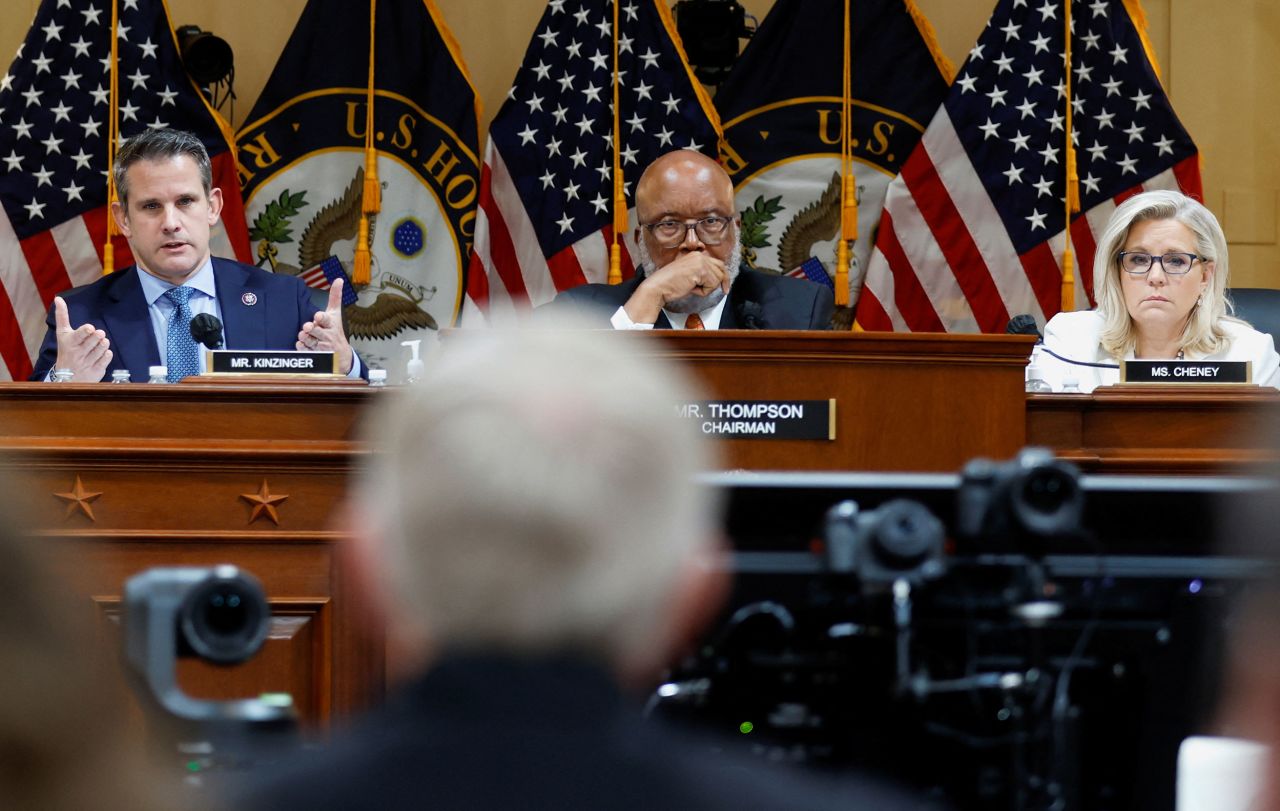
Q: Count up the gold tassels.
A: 10